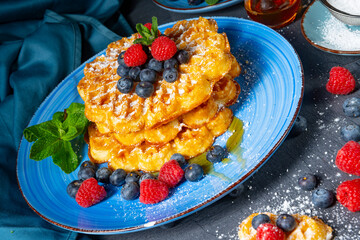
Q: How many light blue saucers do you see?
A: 1